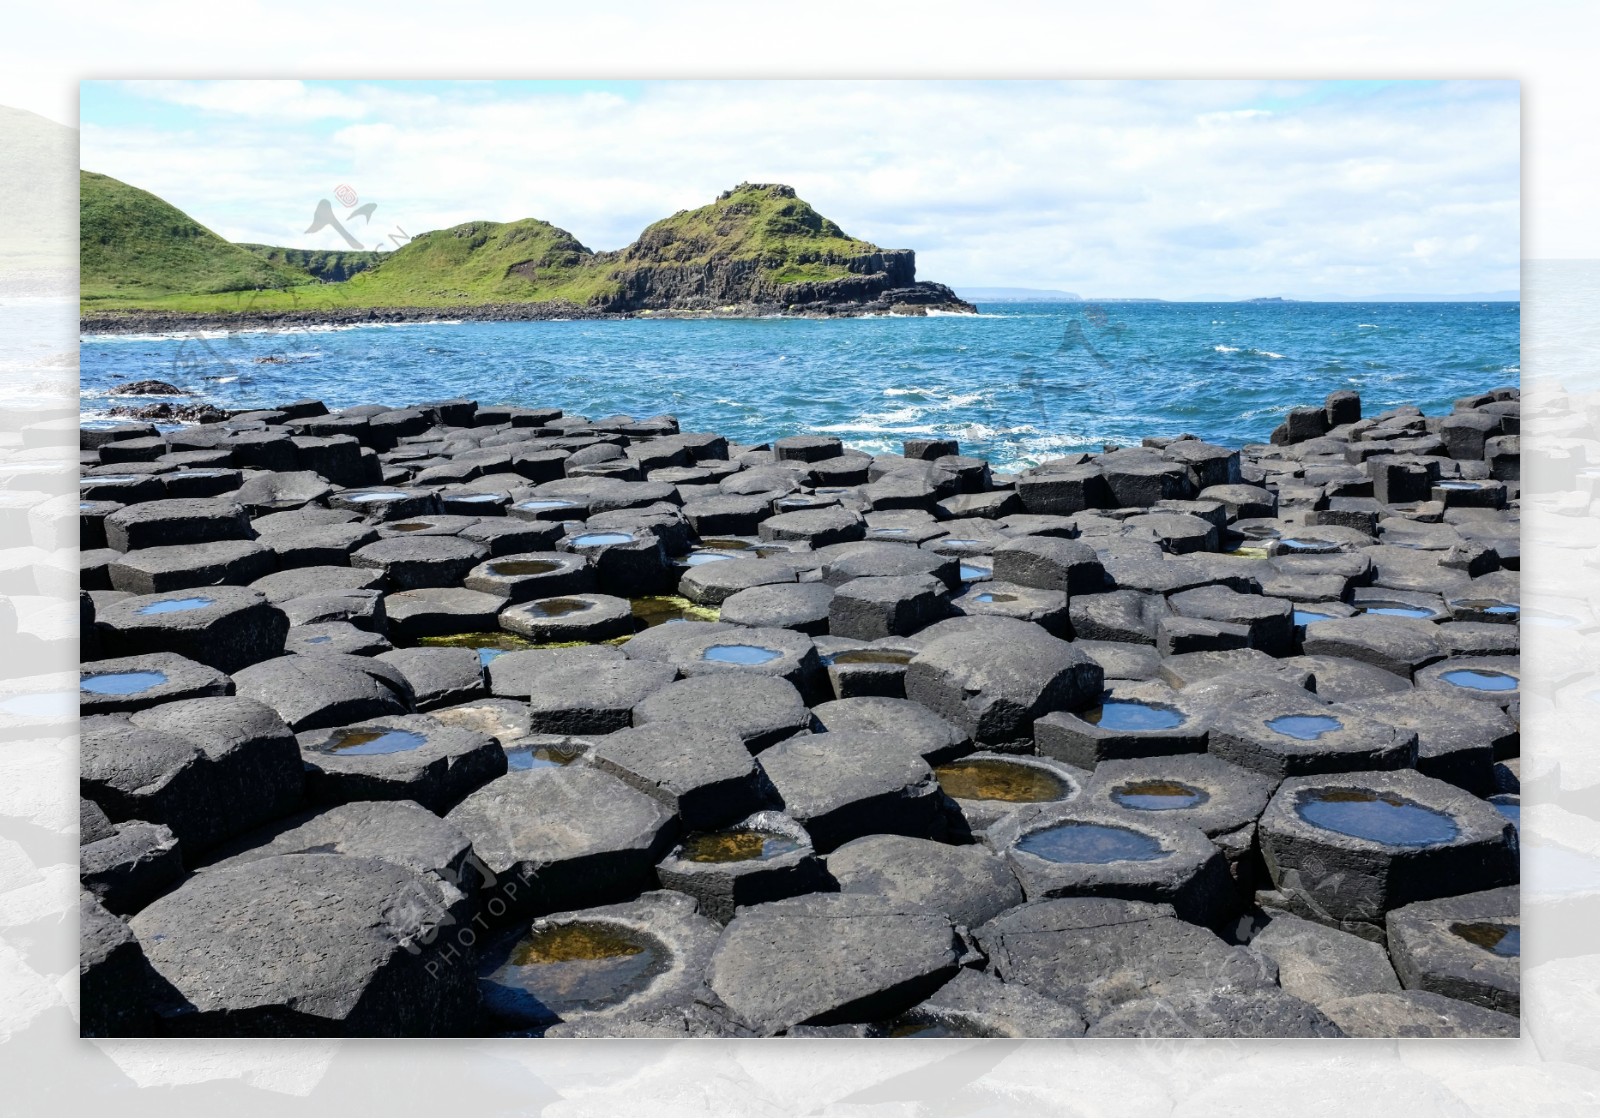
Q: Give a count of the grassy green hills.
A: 3